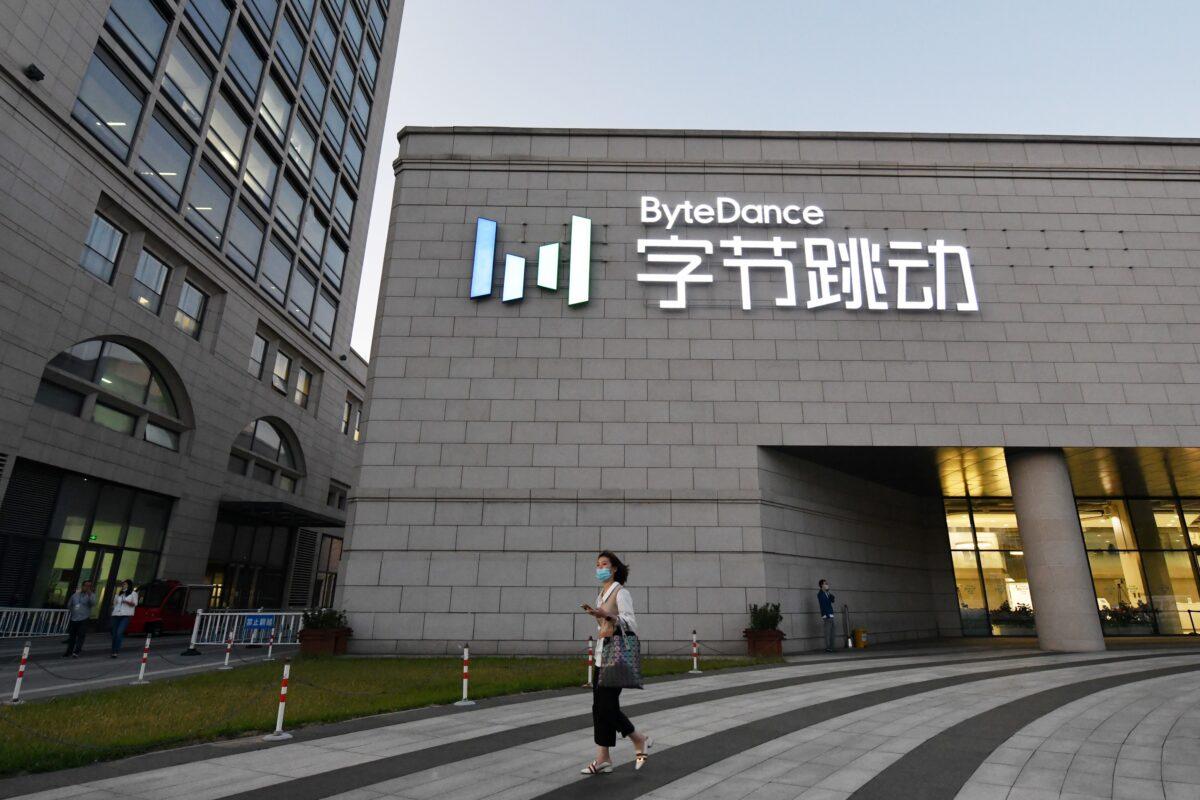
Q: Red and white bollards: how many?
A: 8